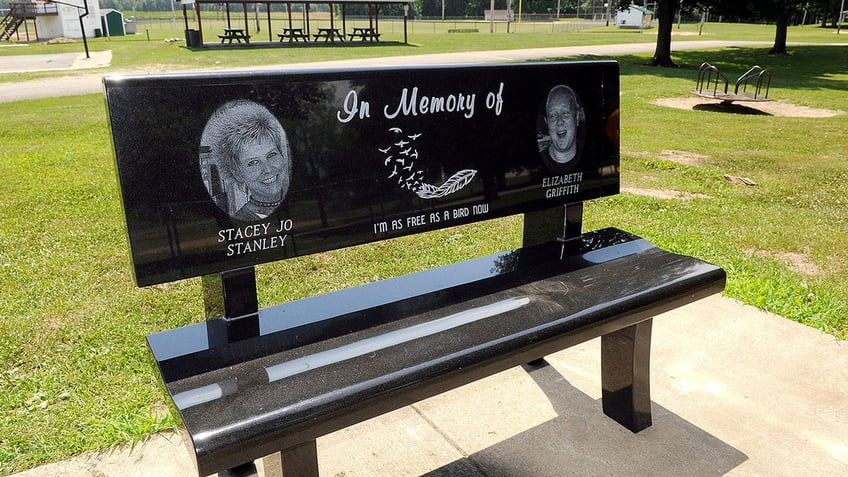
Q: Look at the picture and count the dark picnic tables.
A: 4